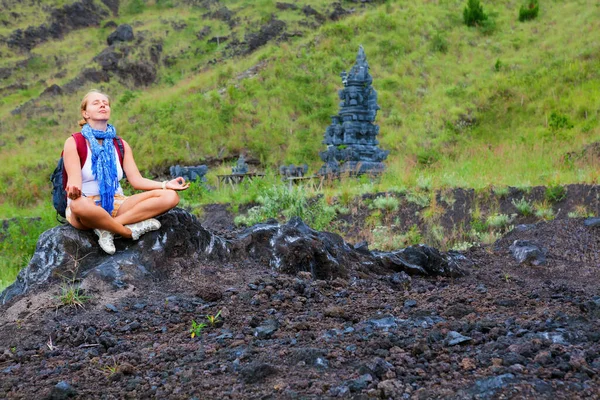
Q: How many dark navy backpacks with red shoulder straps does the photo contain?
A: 1